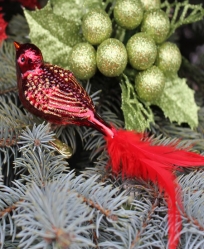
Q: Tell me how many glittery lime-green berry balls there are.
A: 9